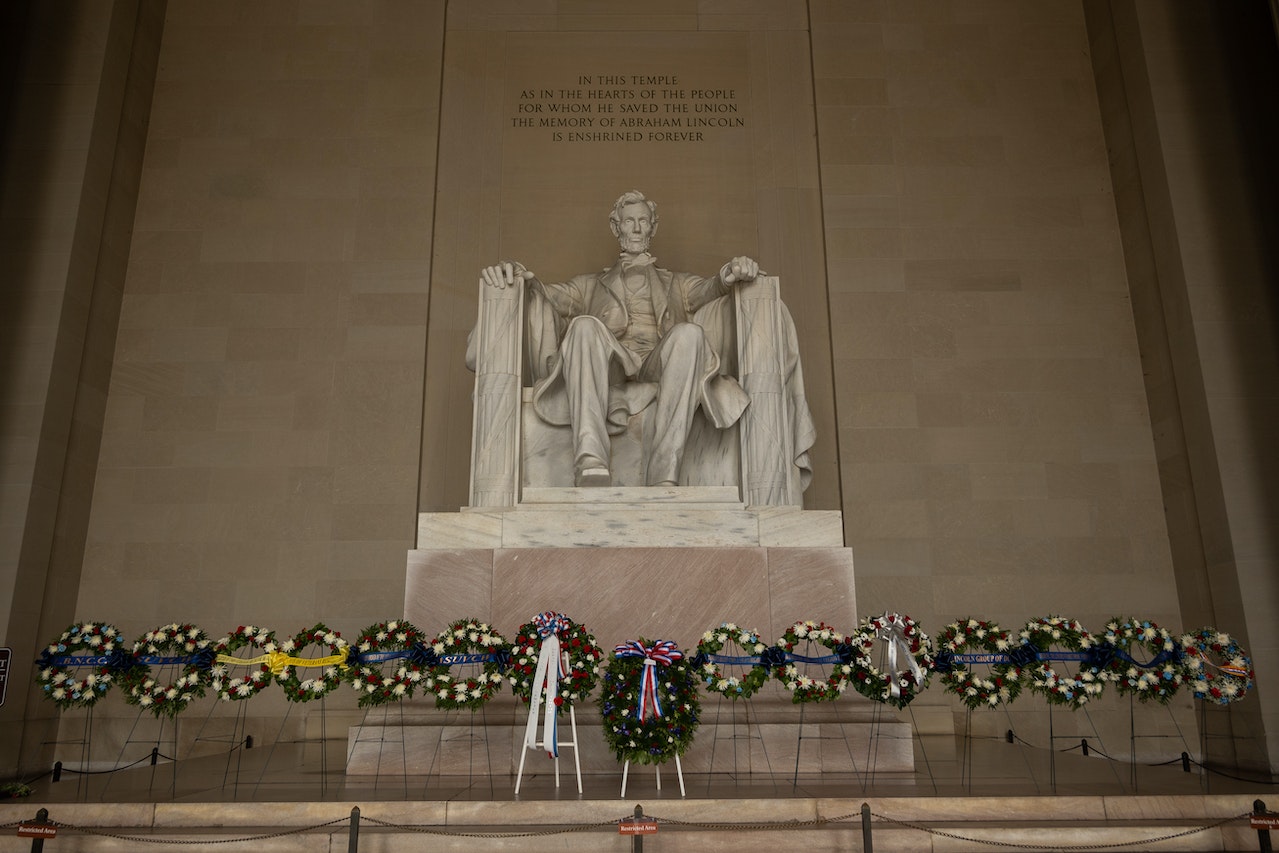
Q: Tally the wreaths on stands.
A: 15